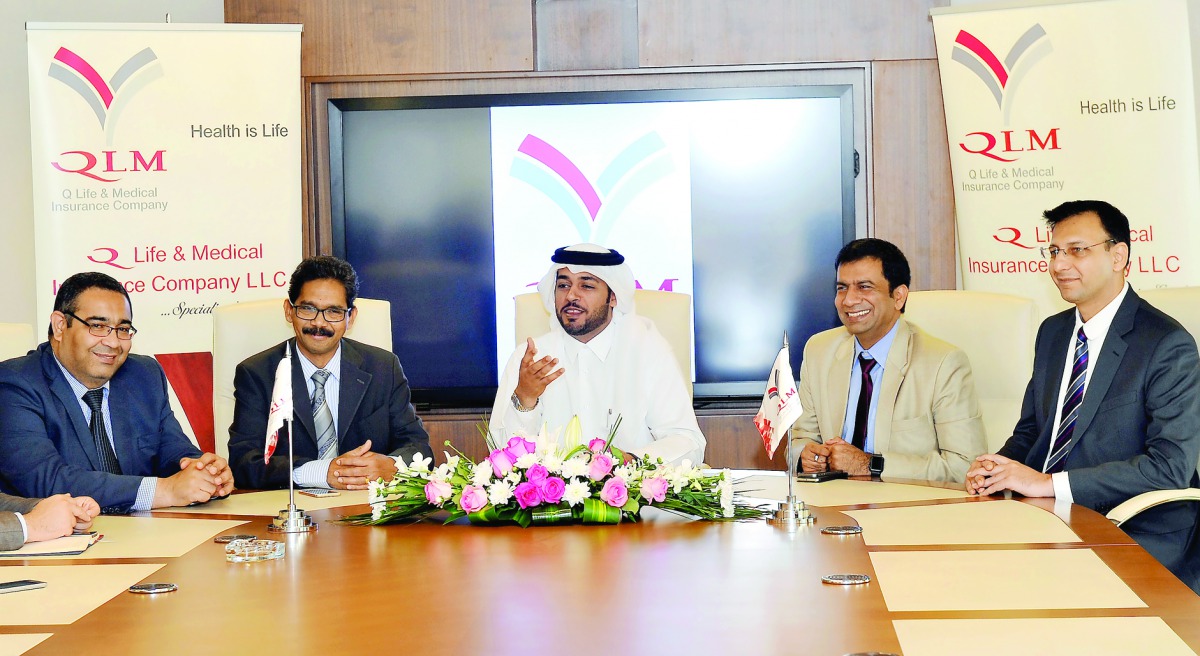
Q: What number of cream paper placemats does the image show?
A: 8